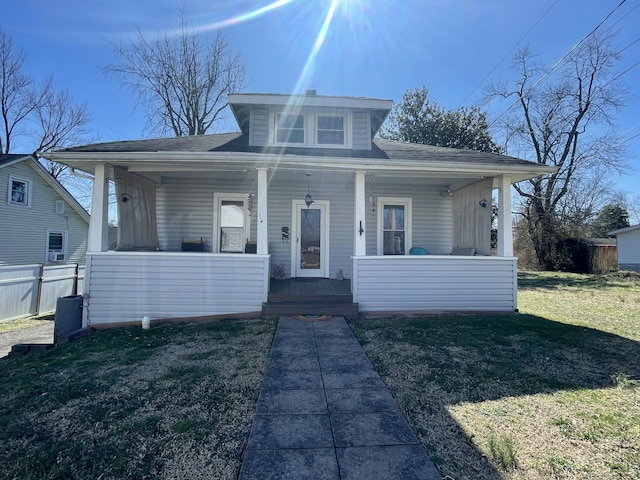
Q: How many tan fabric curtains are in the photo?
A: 2